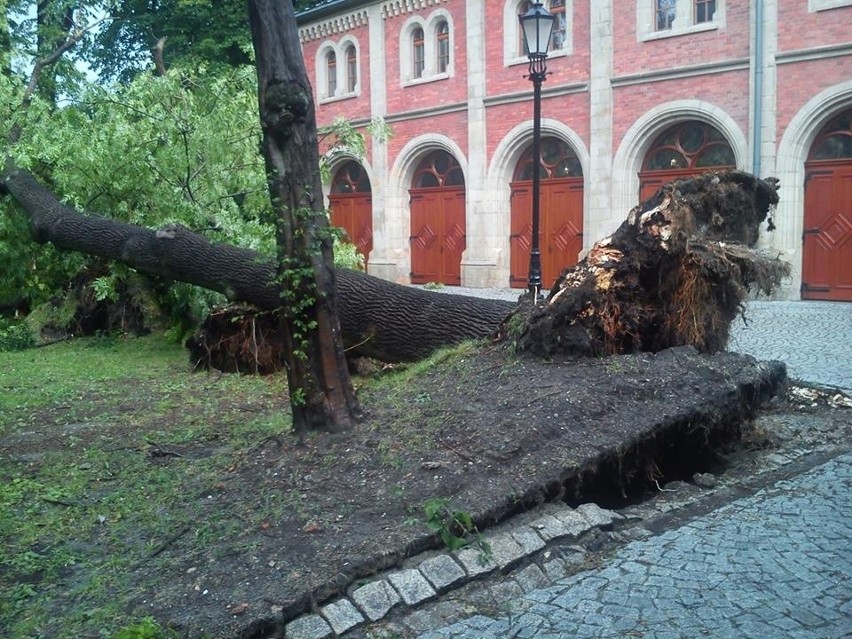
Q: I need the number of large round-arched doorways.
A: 5